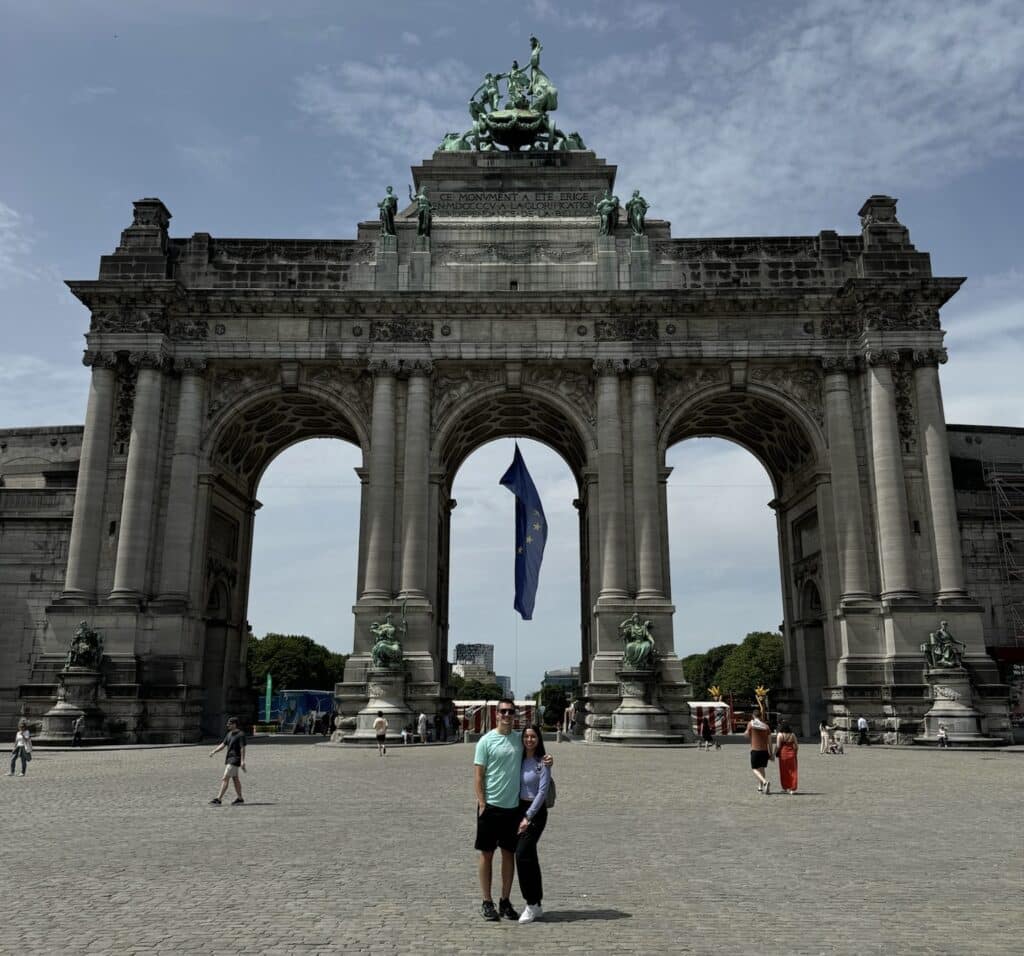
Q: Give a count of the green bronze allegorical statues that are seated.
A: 4